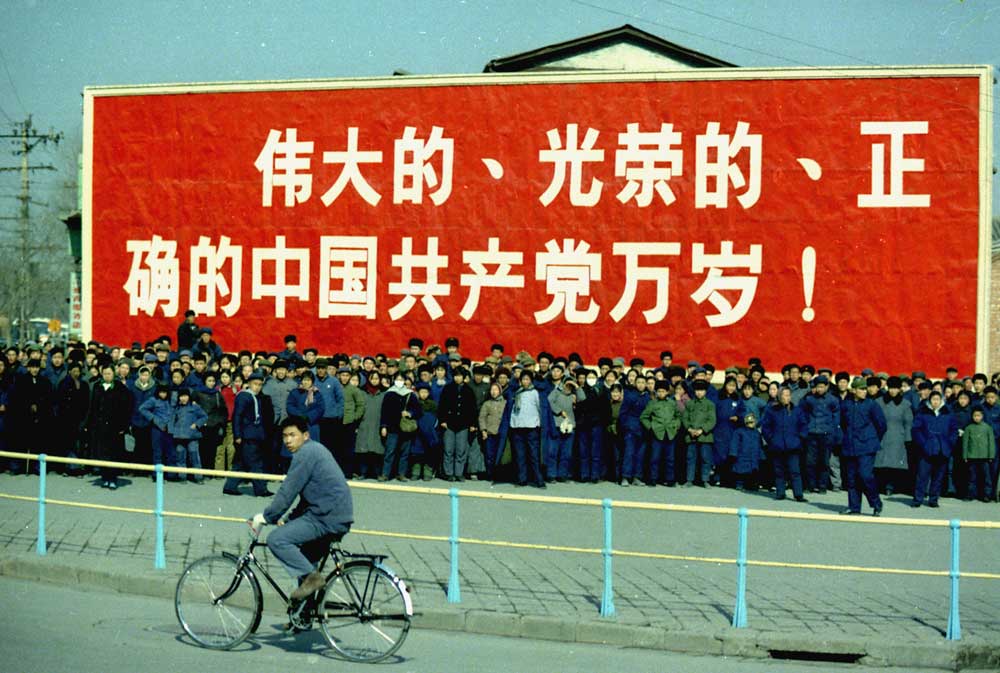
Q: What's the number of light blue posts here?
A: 6